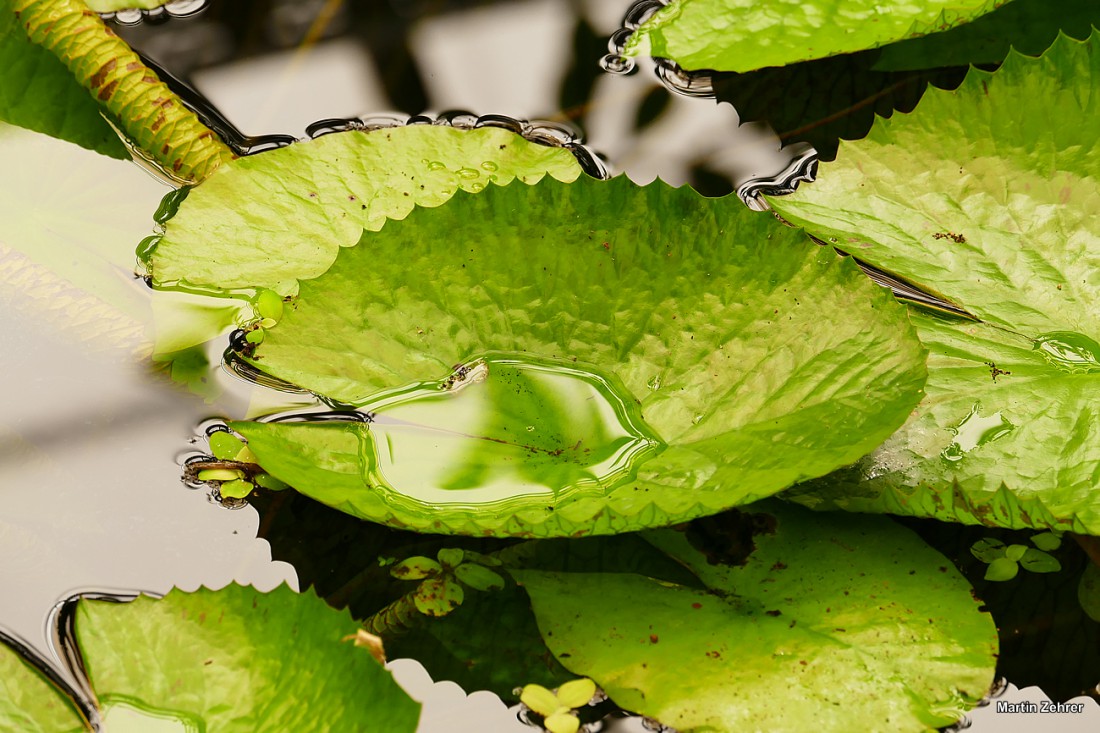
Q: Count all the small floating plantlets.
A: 5